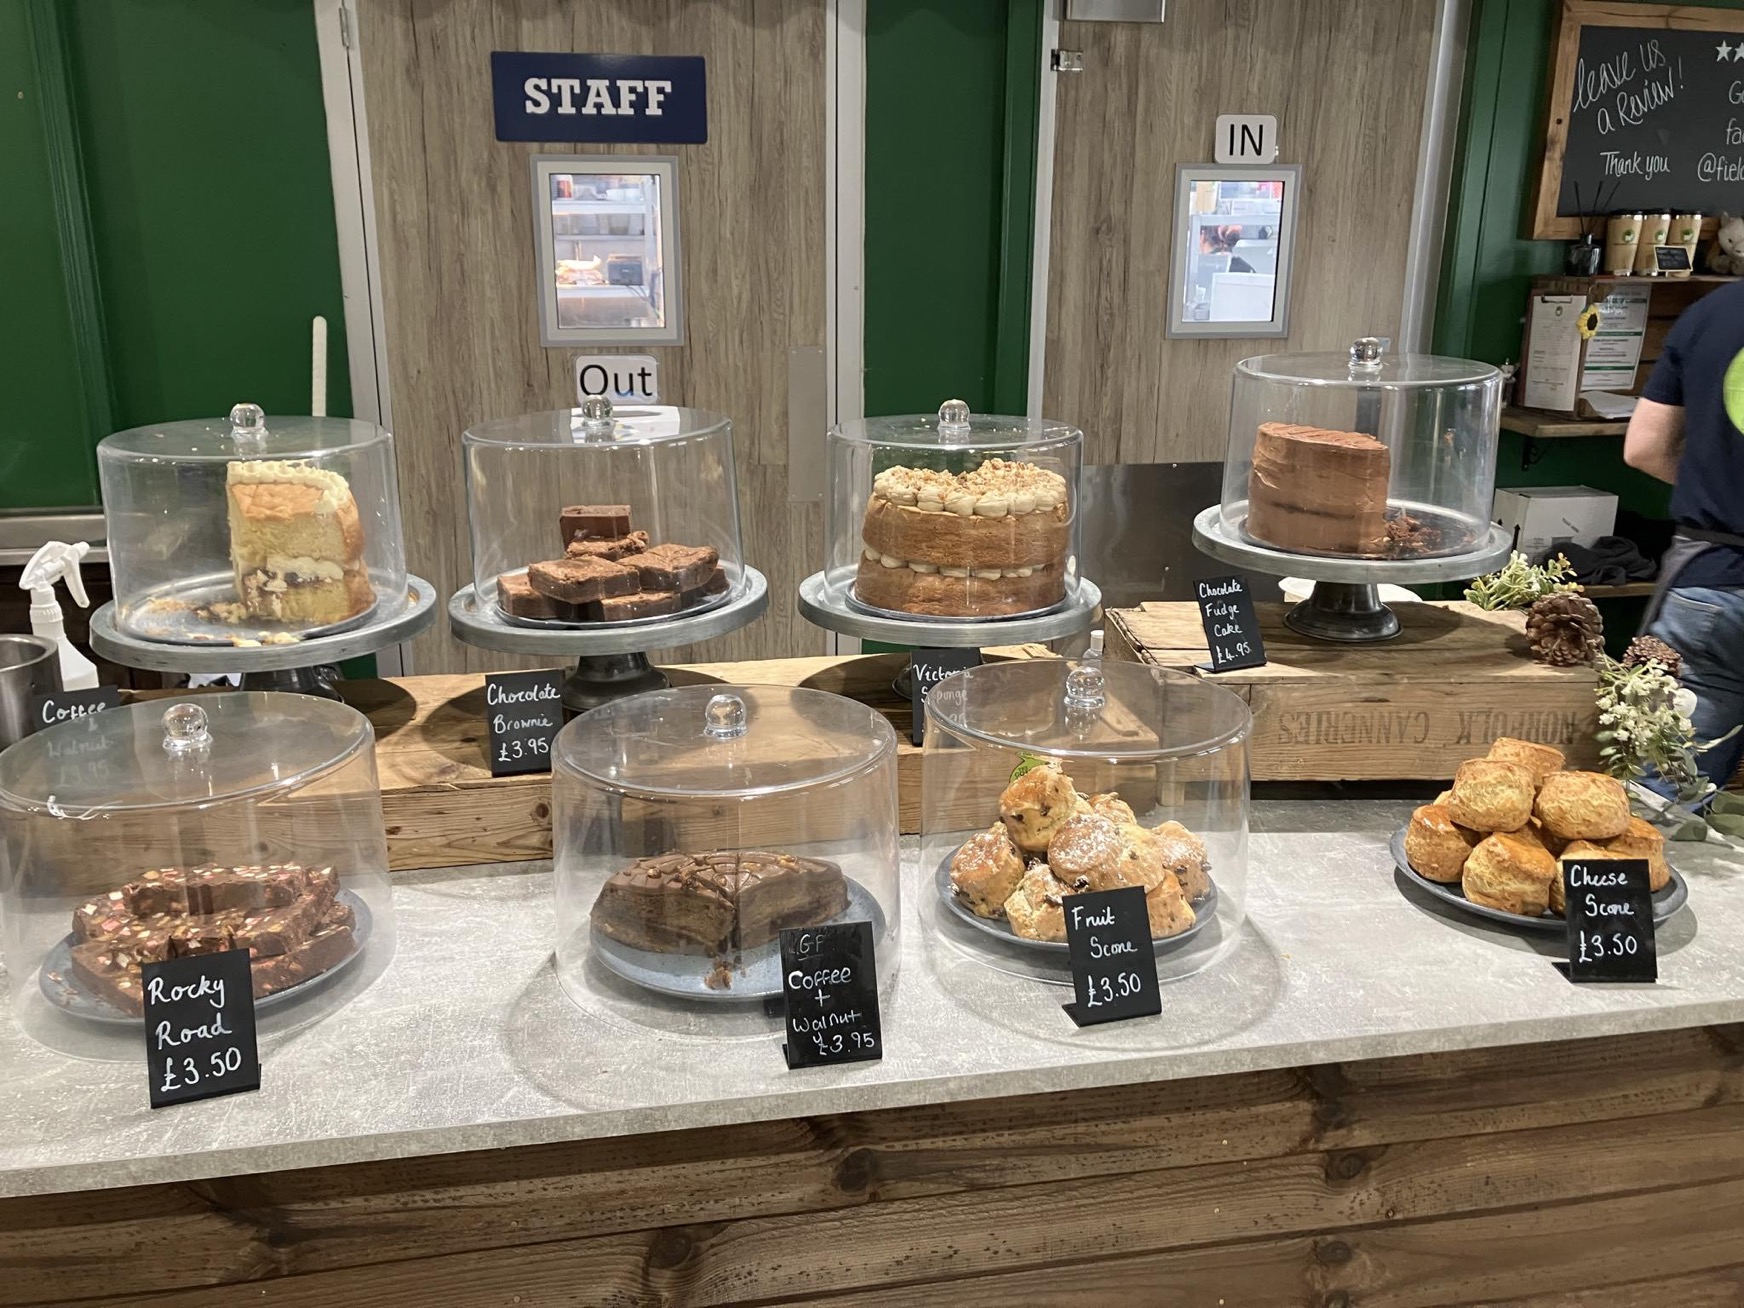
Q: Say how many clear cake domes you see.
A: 7